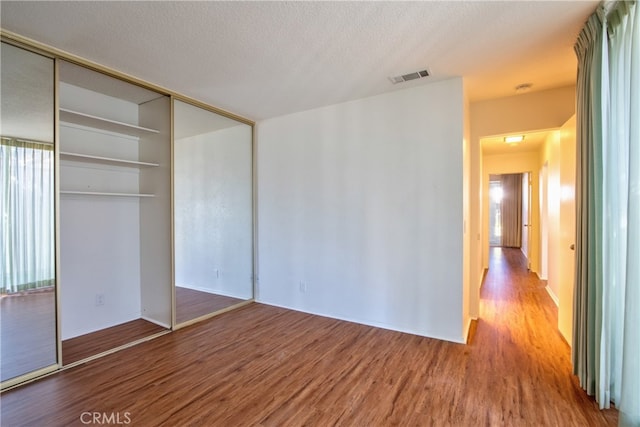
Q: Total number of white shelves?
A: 3